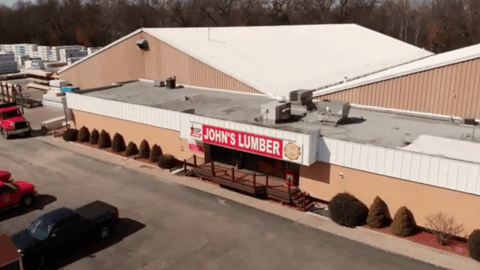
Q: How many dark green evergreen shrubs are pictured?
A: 13